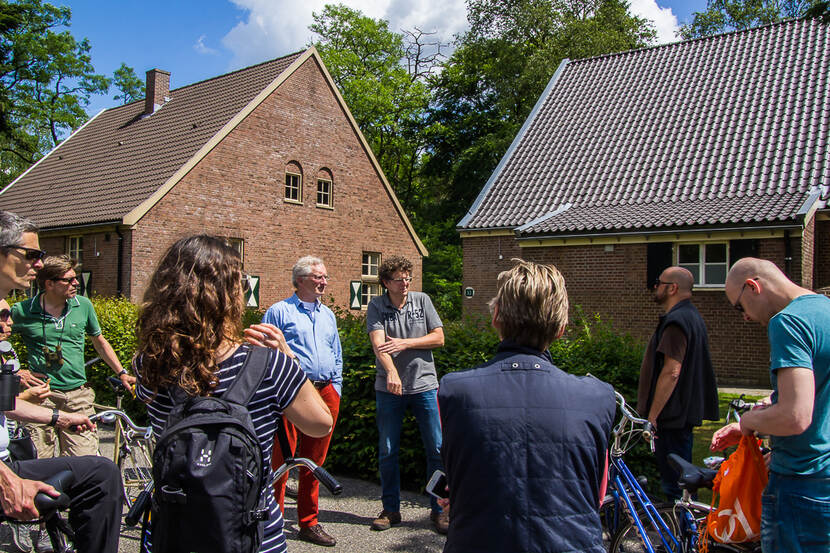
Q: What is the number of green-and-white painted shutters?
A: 3